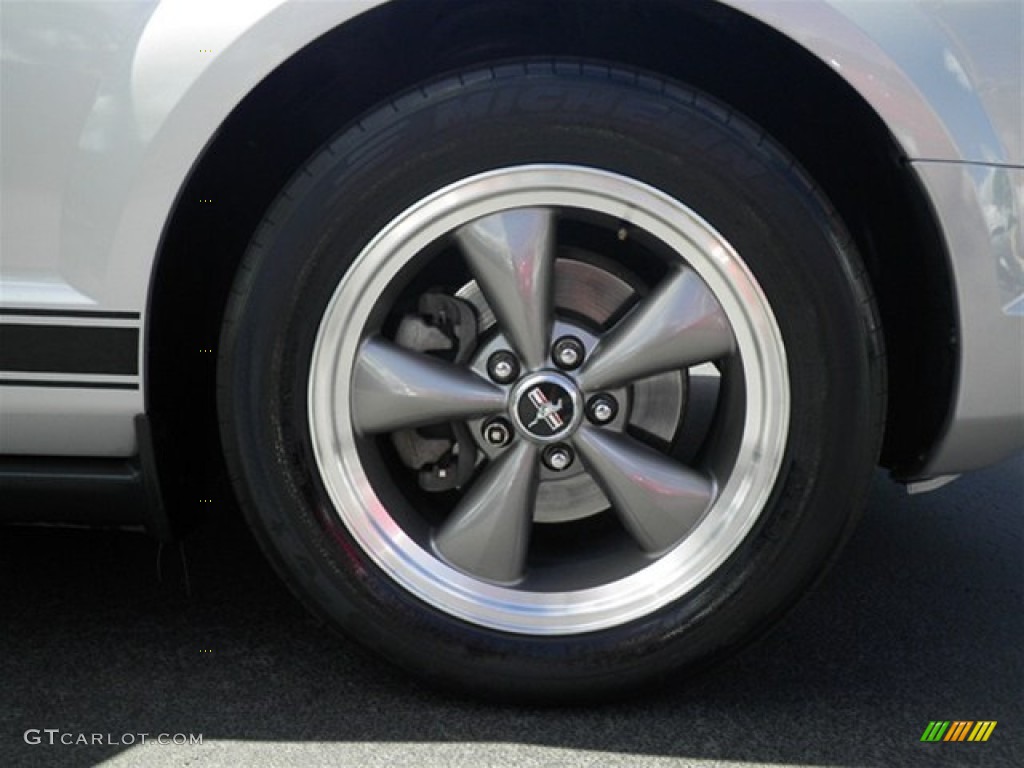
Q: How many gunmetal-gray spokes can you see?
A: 5